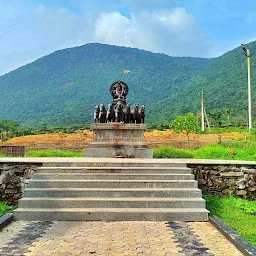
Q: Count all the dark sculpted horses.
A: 7